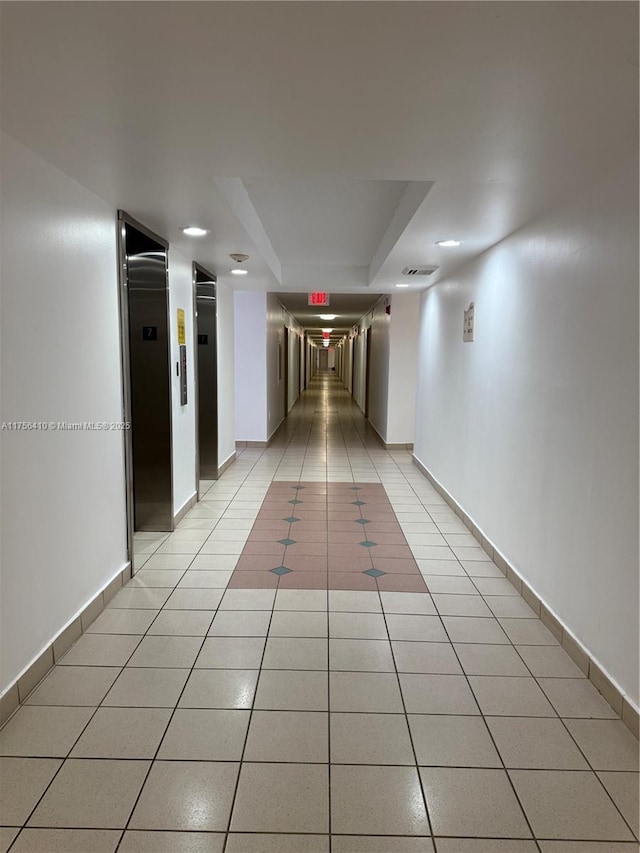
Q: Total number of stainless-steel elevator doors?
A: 2